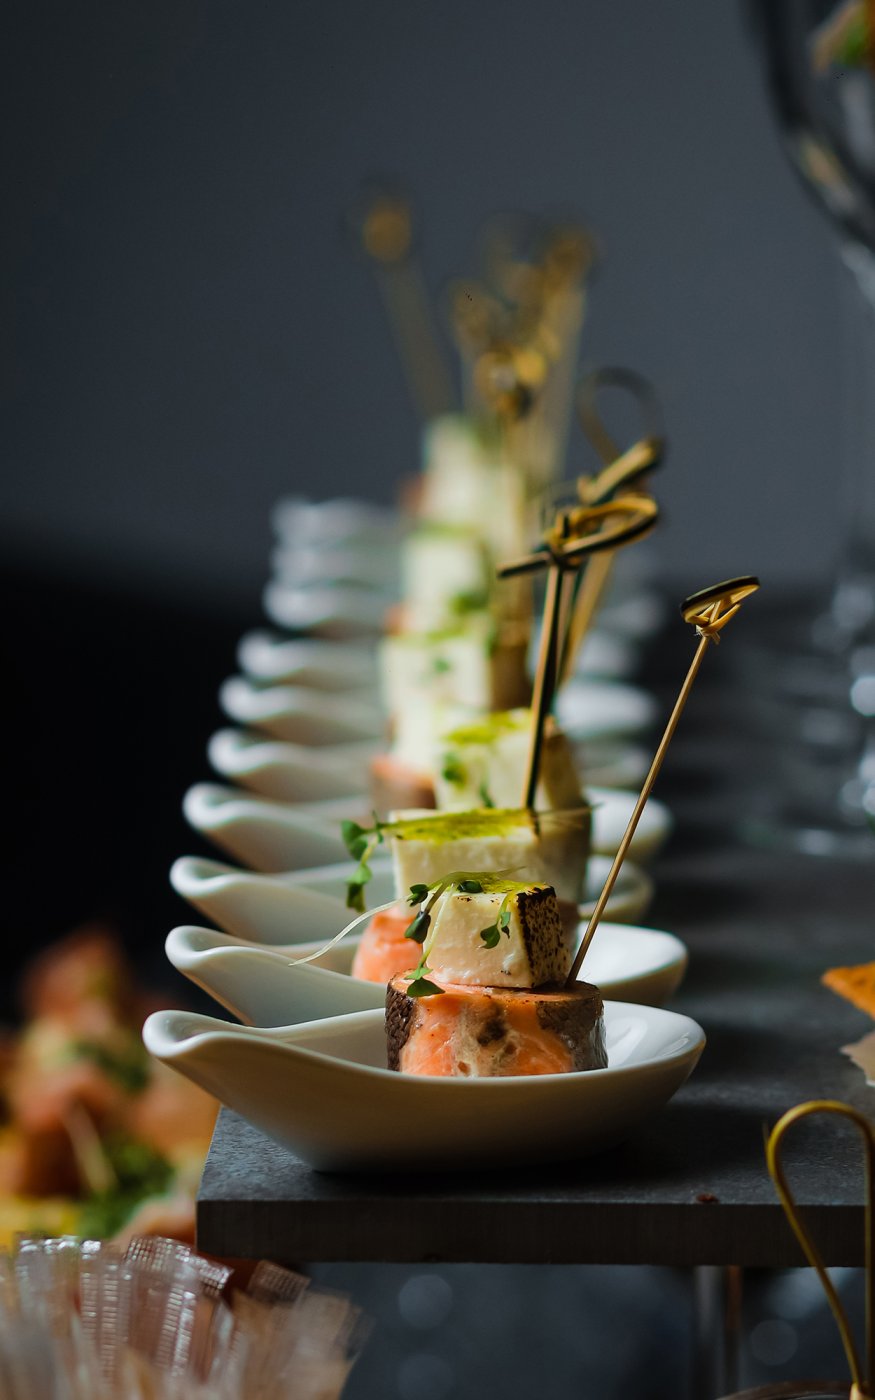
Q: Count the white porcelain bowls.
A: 10